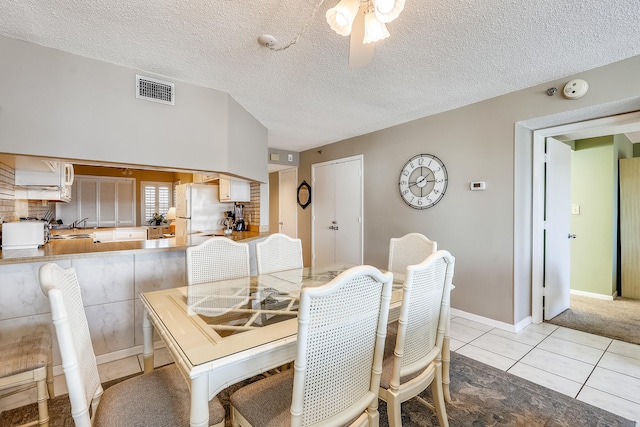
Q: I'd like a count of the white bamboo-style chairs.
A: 6